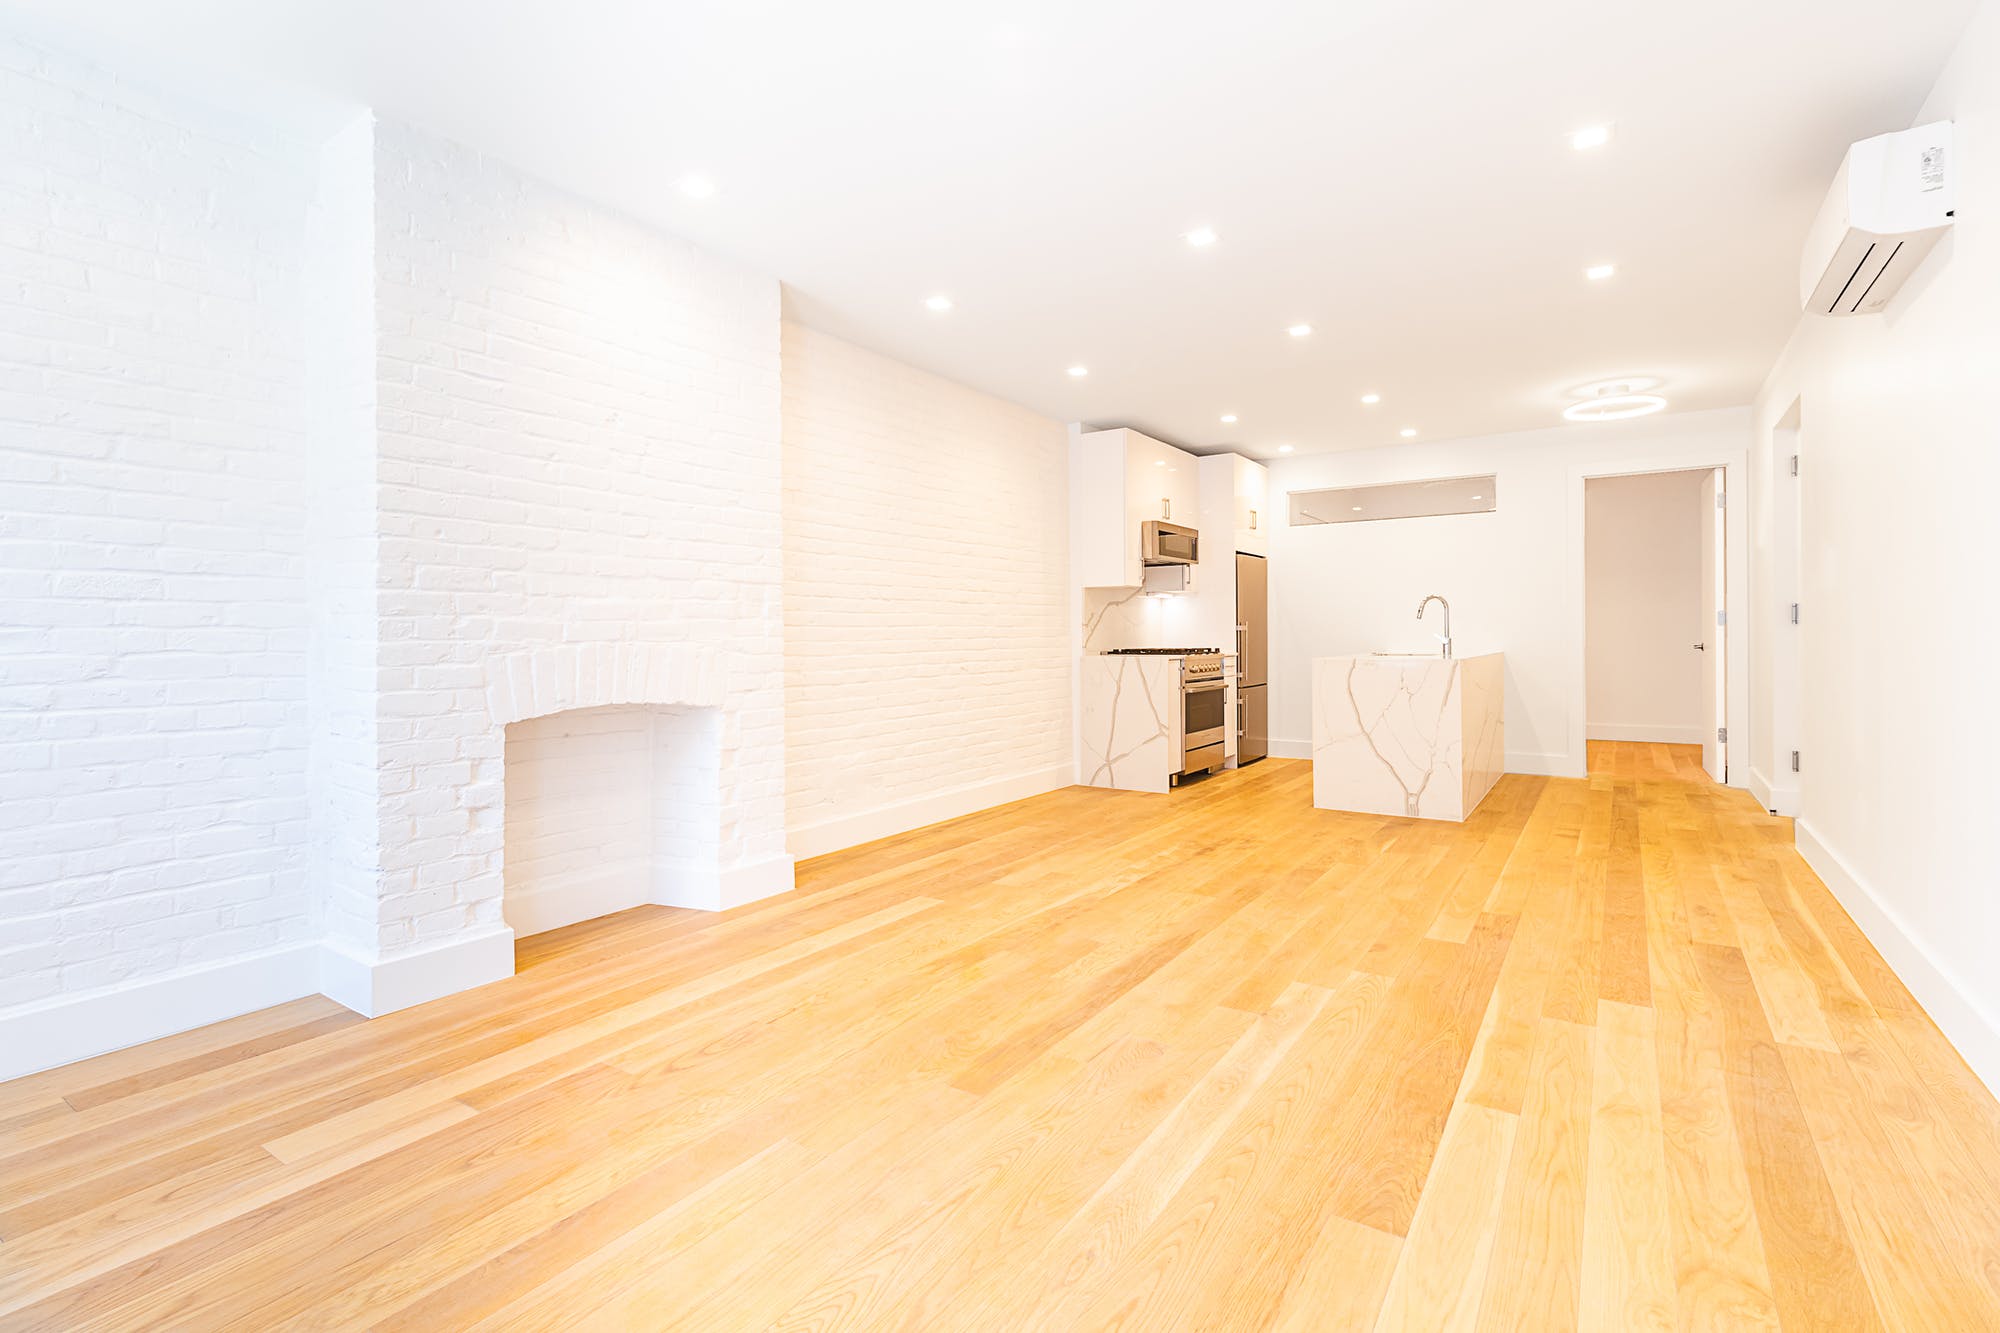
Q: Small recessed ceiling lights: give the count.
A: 11